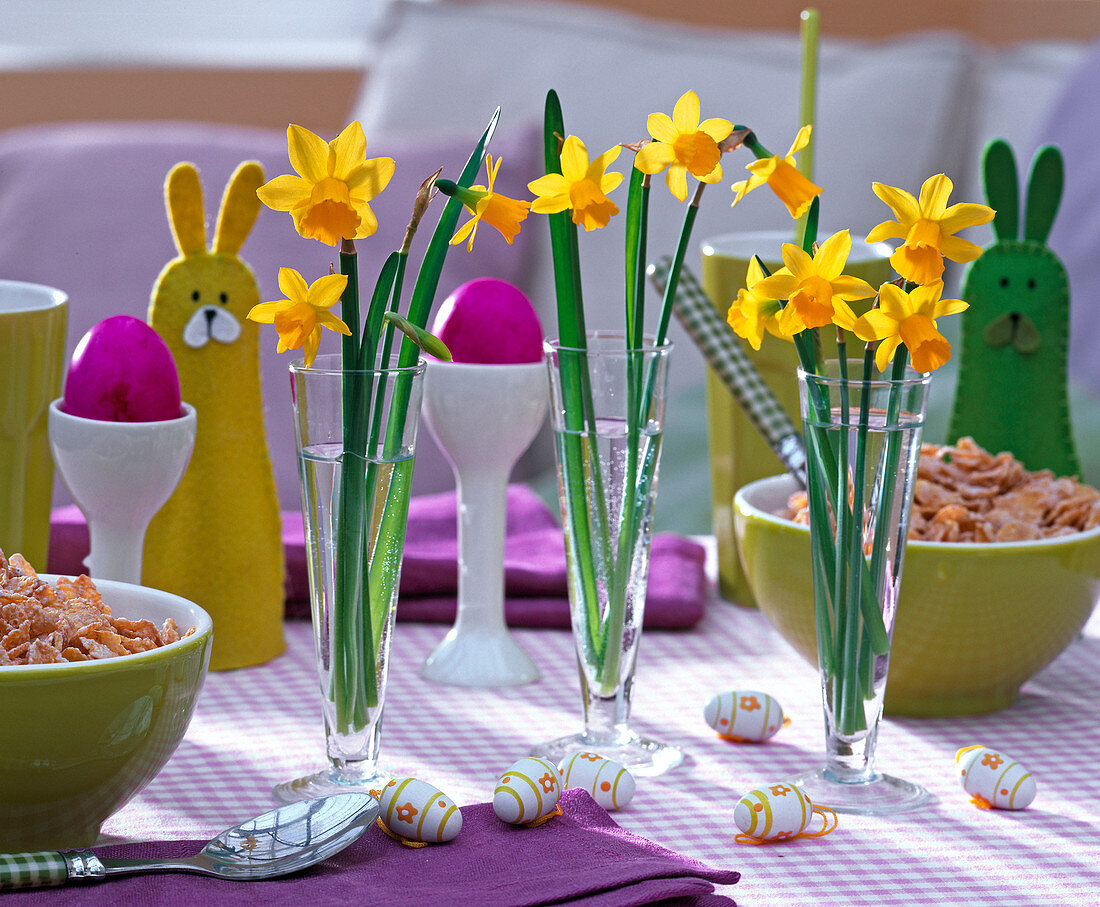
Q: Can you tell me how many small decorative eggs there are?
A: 6